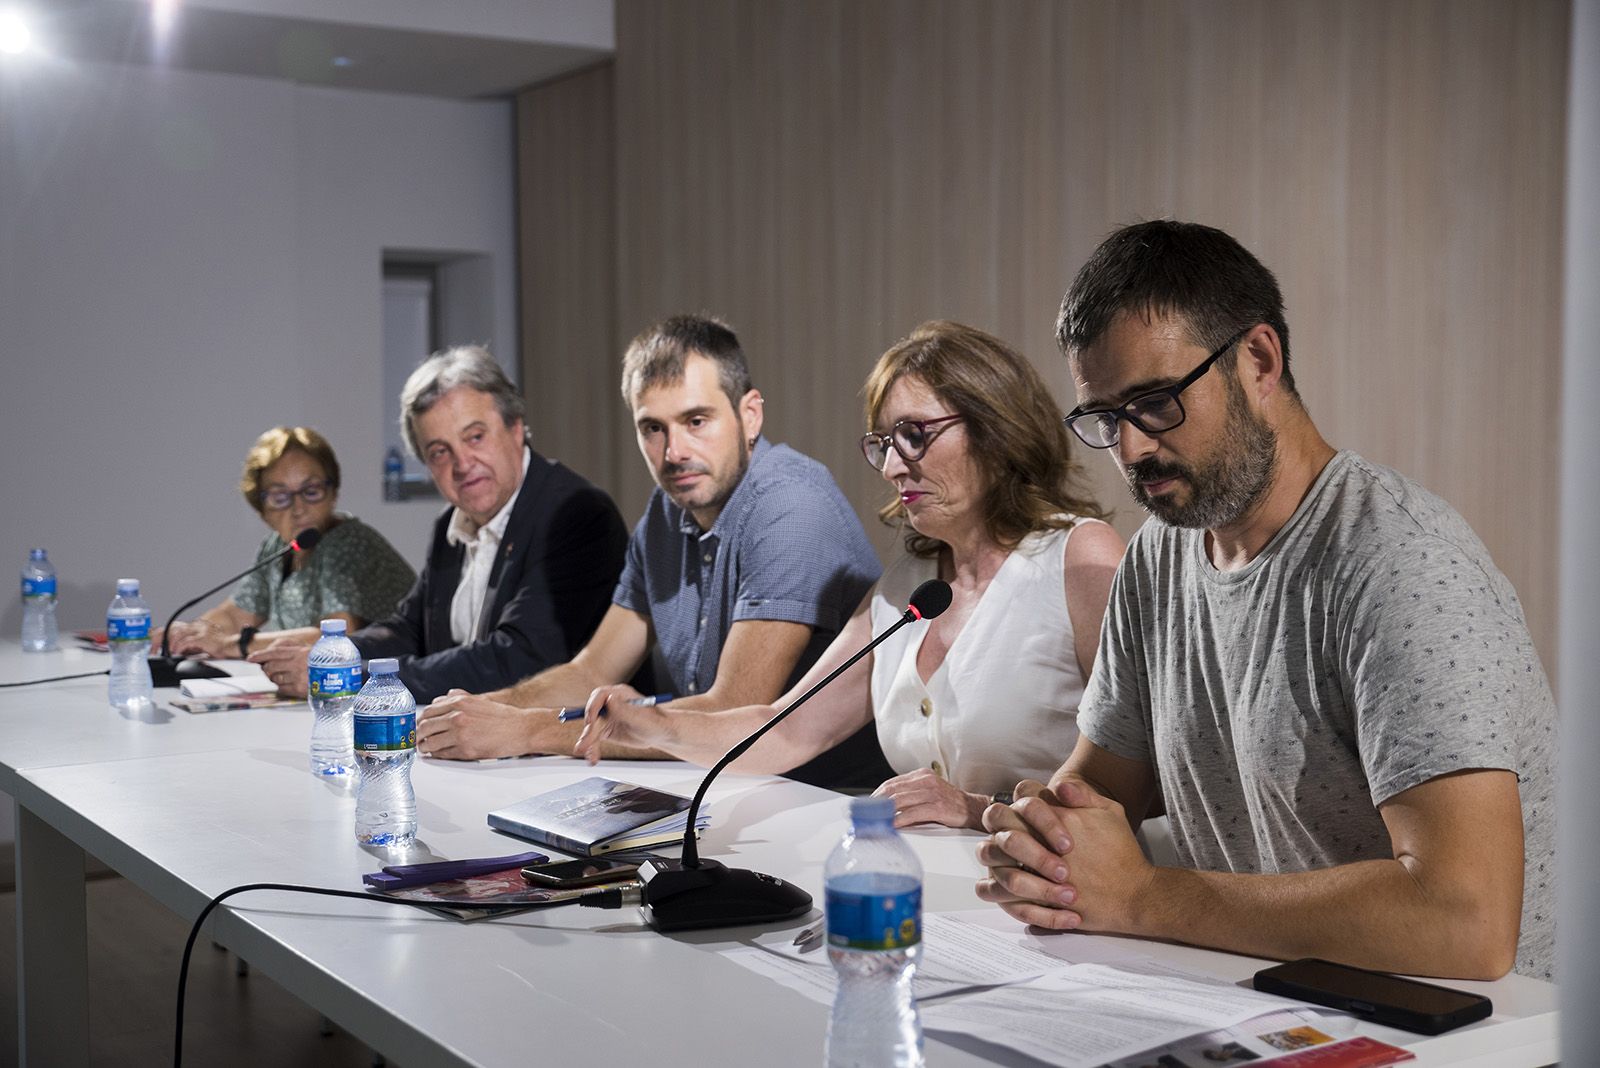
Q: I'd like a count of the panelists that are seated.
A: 5